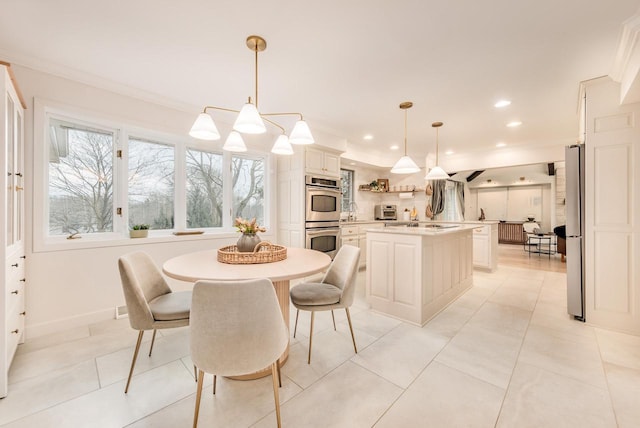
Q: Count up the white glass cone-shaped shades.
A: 7